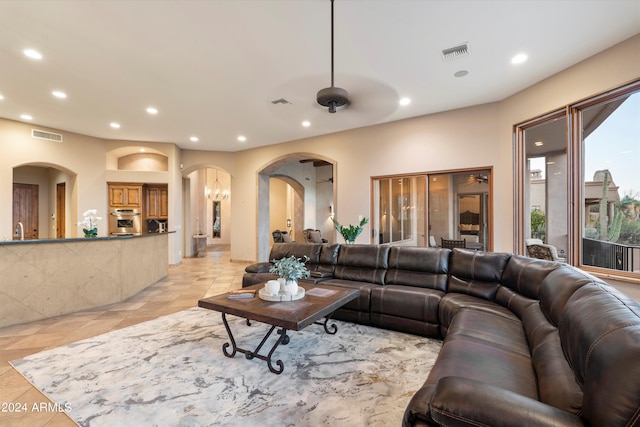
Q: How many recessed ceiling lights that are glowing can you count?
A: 11